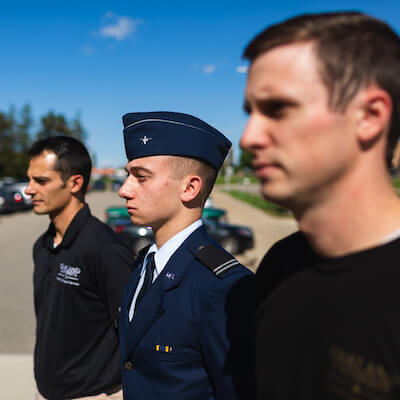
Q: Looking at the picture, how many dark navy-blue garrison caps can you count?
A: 1